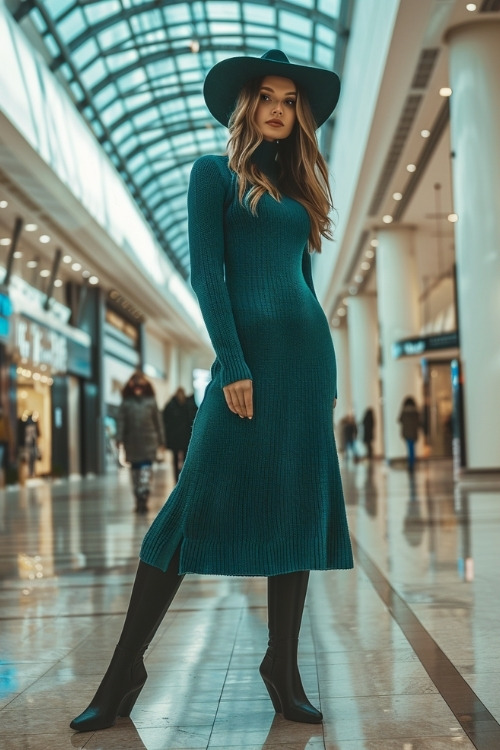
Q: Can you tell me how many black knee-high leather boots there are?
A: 2